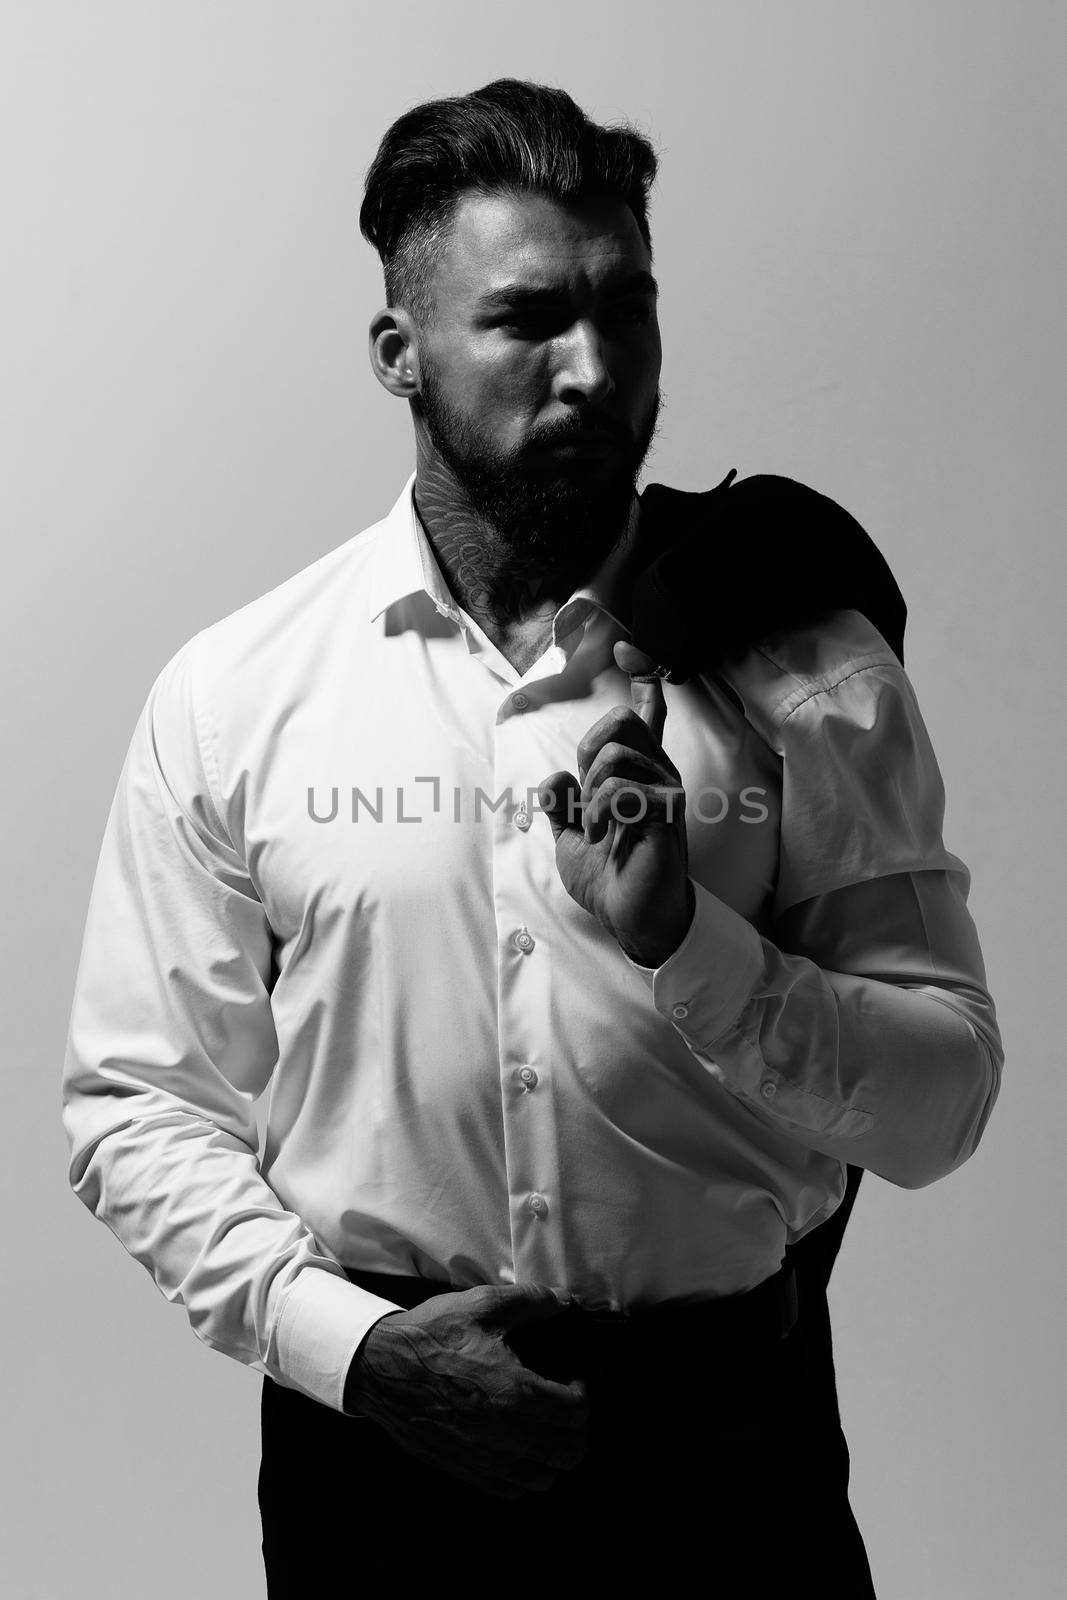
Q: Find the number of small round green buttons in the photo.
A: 0